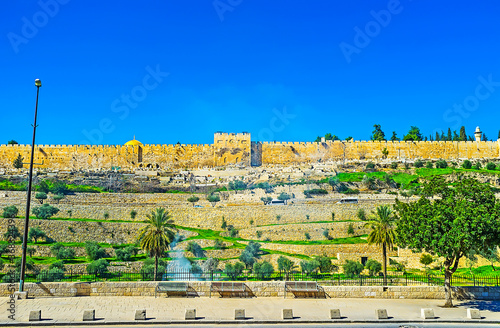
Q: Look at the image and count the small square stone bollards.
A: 10